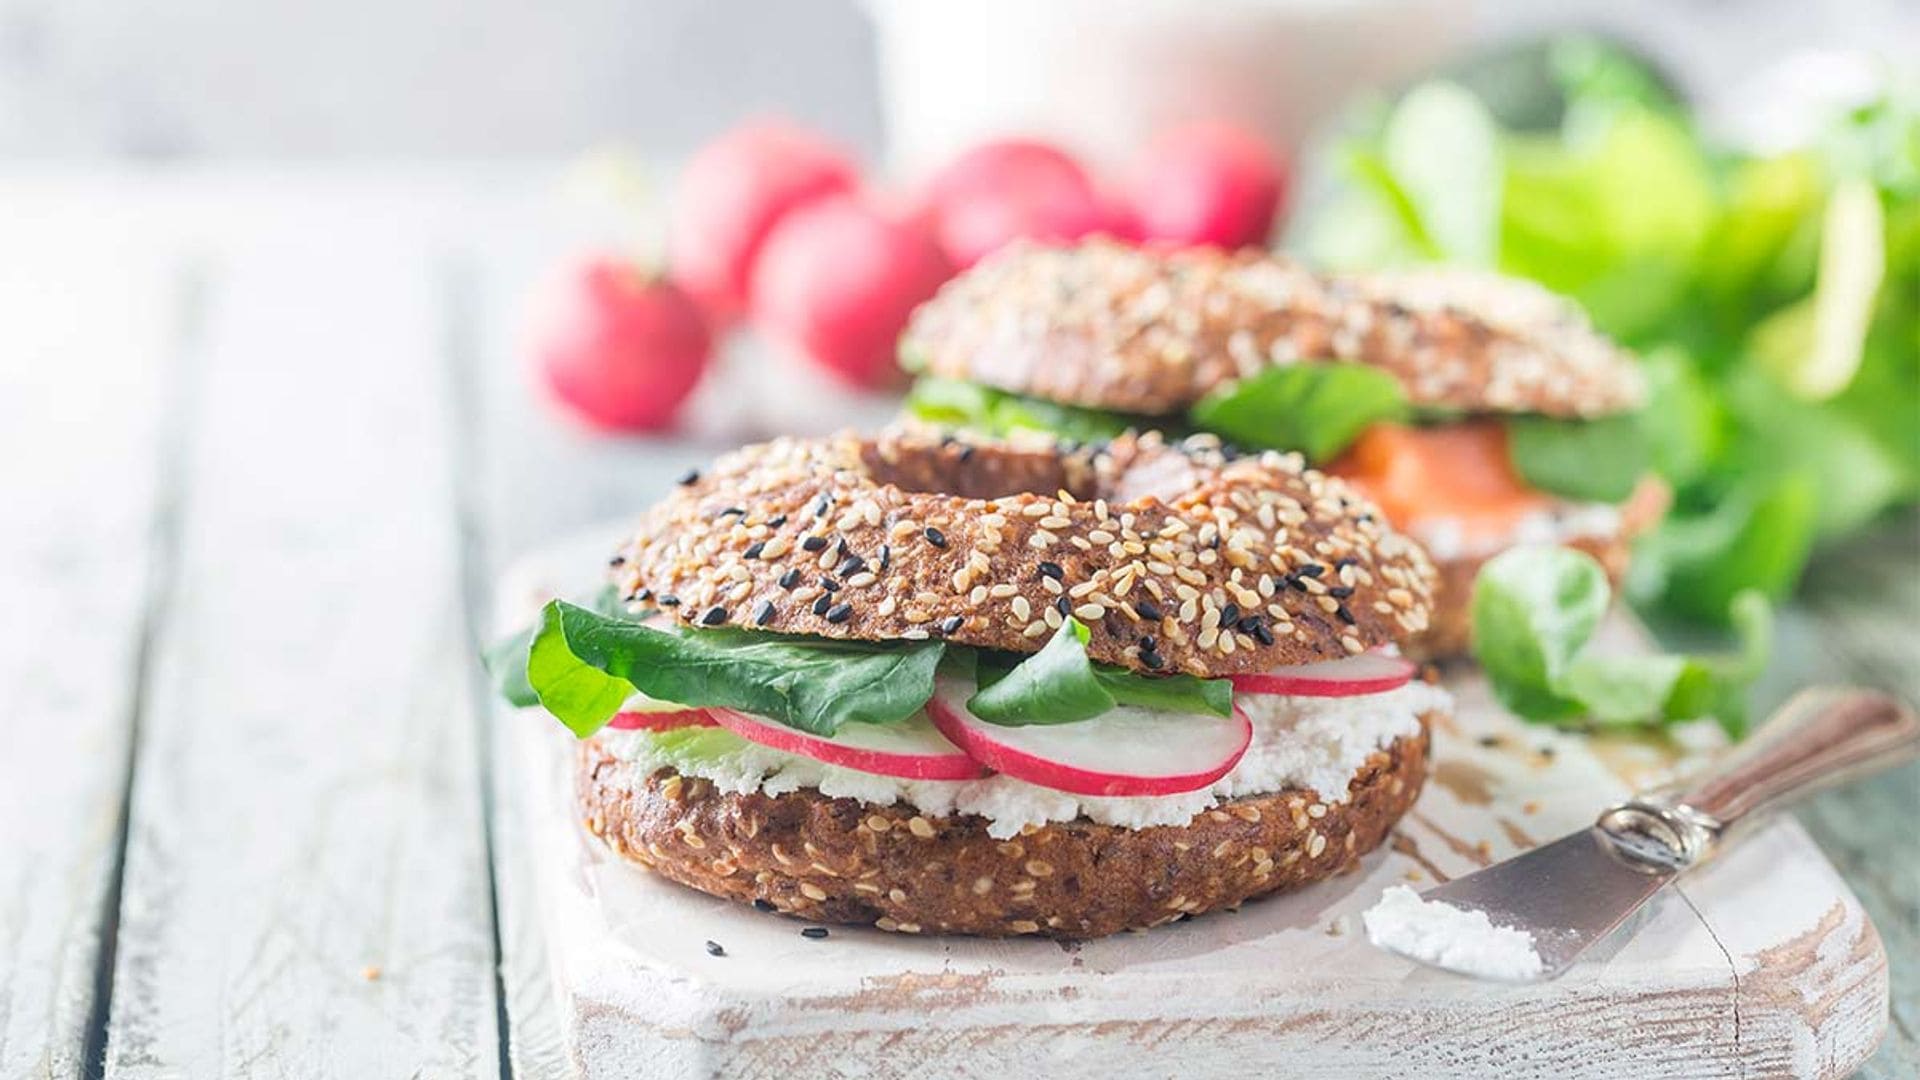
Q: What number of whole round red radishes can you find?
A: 5